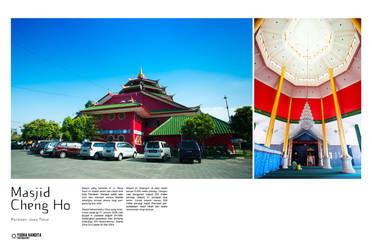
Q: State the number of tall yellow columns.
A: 4